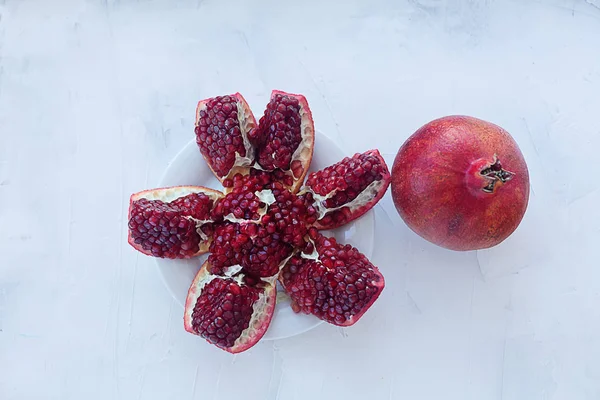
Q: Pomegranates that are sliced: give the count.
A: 1